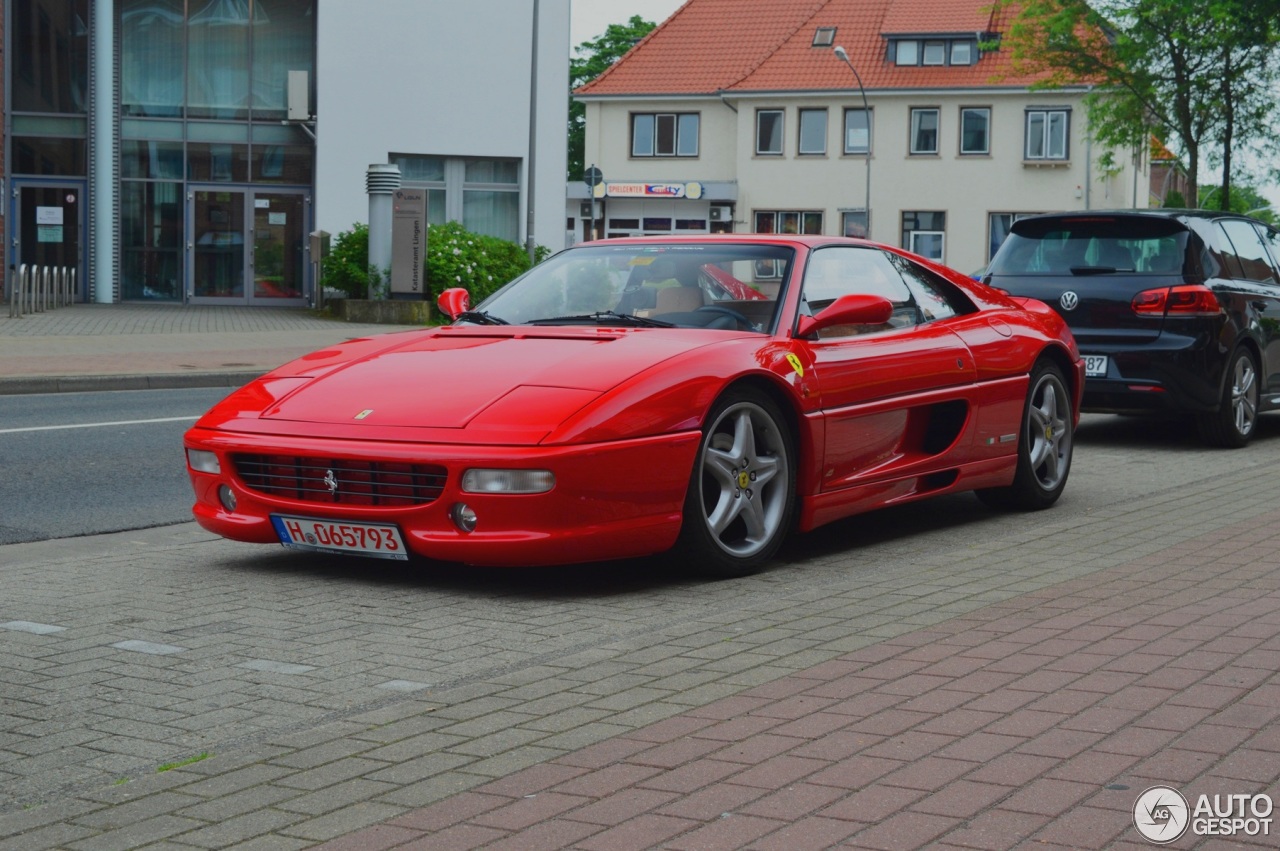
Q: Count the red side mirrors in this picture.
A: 2